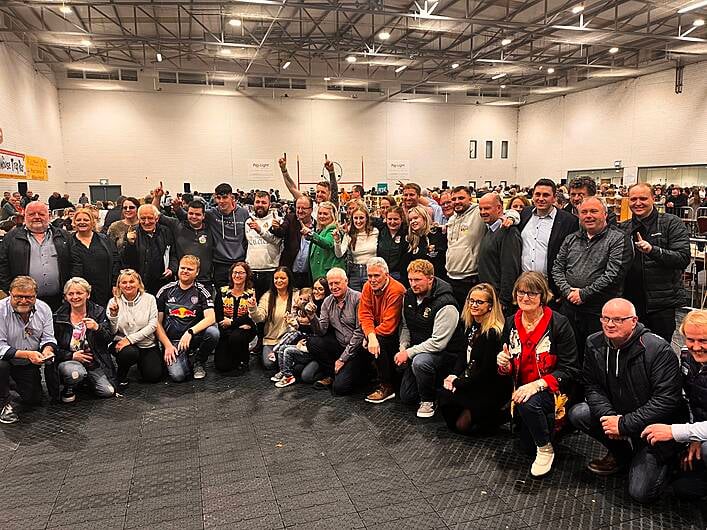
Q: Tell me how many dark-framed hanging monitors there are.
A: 0